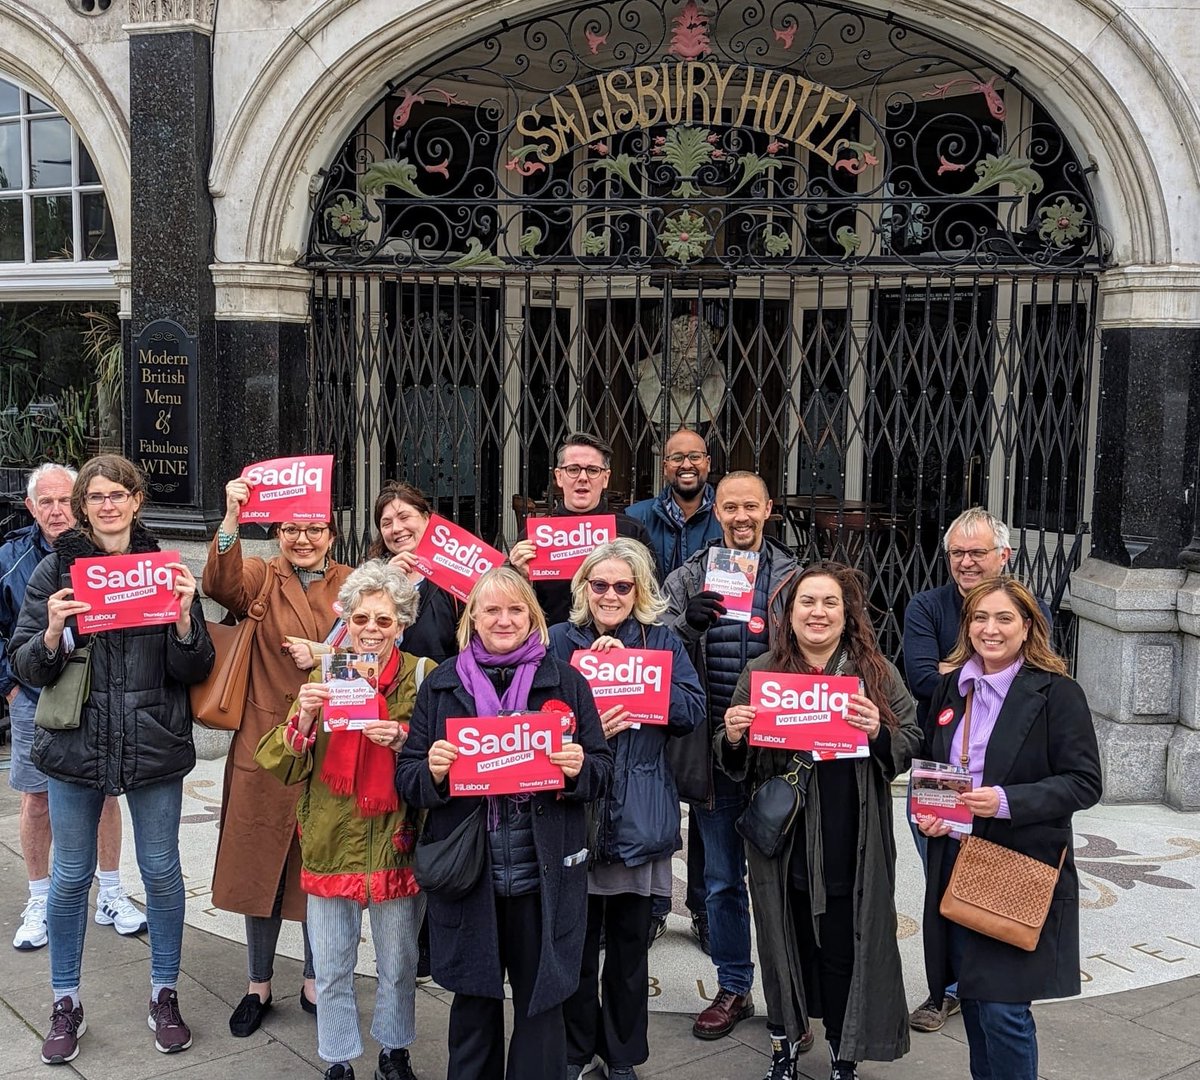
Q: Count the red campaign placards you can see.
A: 7